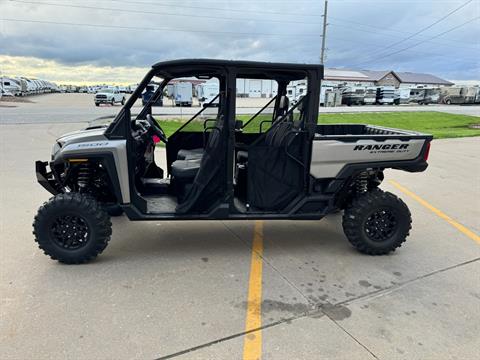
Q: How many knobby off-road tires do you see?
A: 2